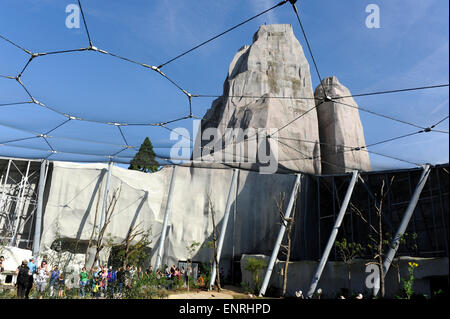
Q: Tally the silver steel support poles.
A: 7